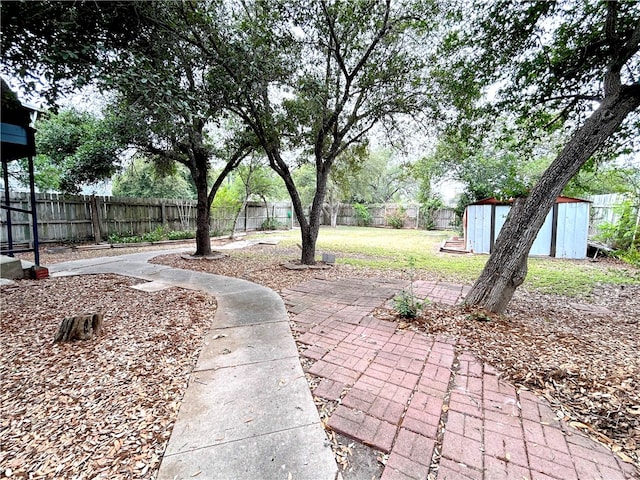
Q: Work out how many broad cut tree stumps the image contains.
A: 1